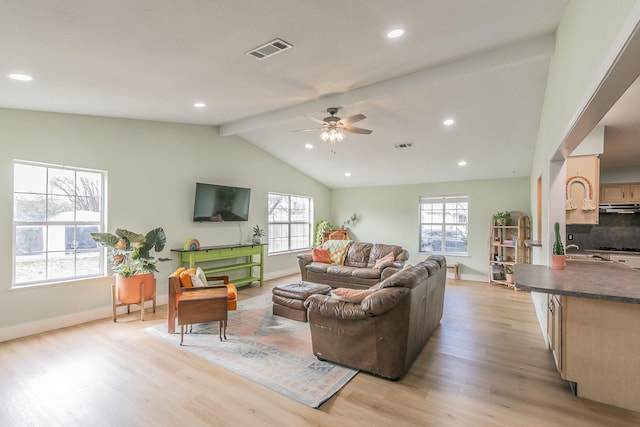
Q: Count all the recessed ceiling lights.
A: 7